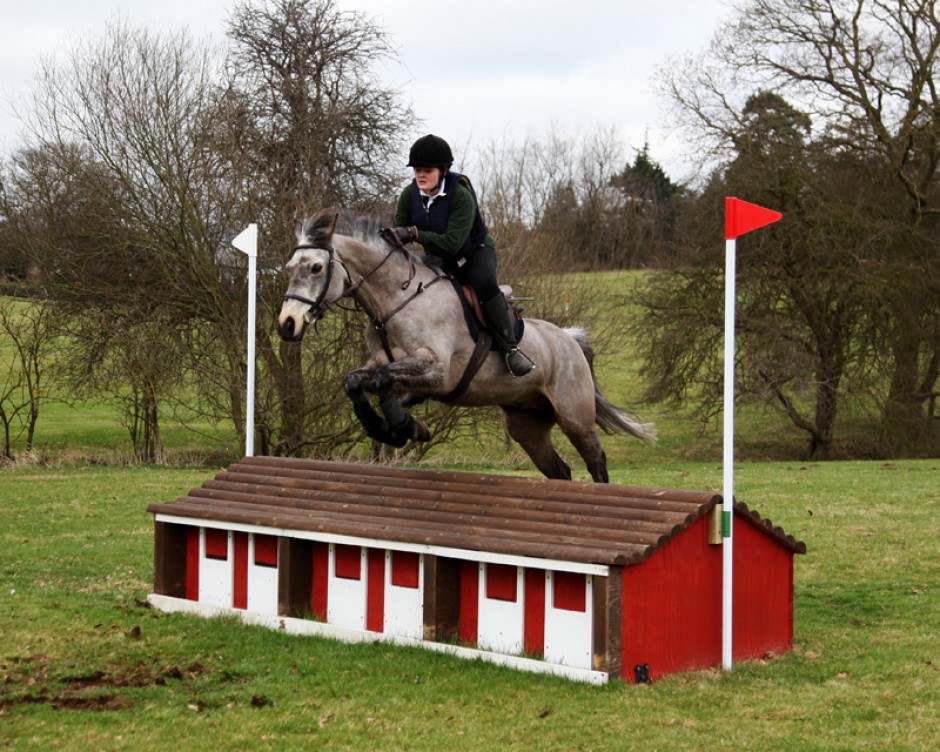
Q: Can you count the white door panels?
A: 6